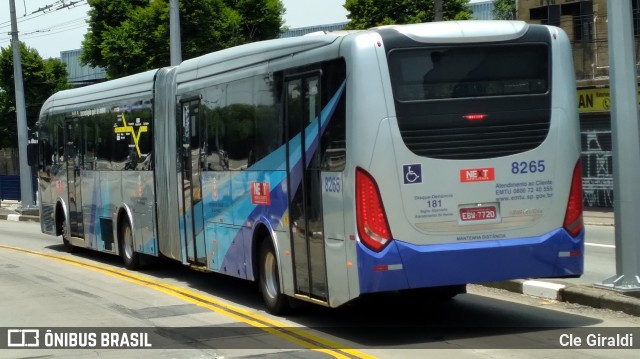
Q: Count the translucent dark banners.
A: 1